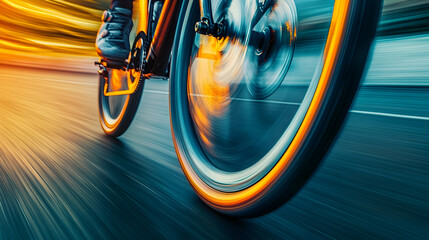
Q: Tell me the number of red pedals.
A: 0